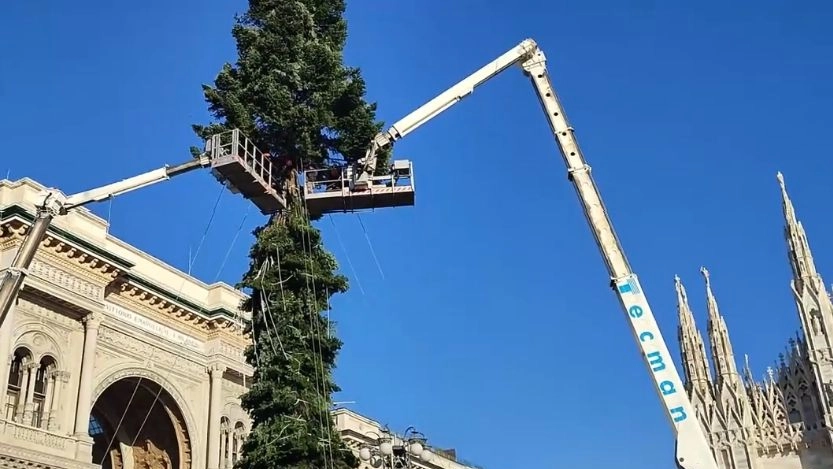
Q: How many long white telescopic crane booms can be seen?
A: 2